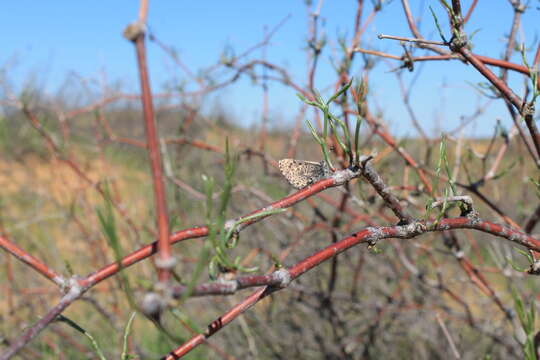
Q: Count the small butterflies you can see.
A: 1